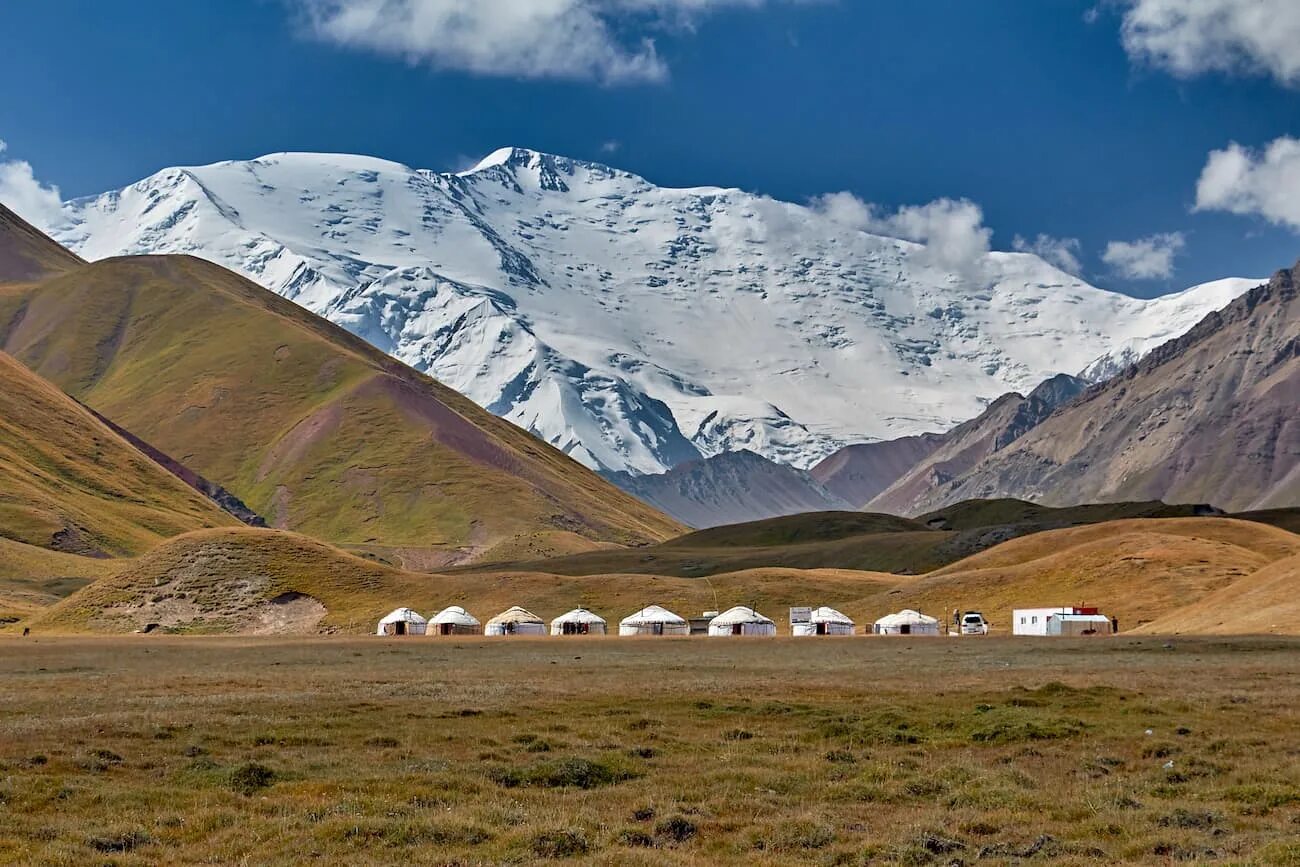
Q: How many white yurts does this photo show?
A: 8